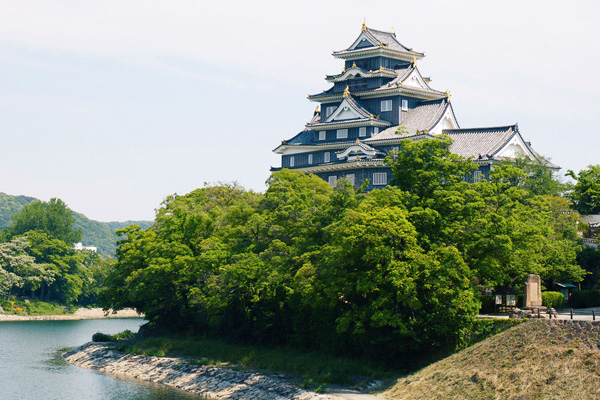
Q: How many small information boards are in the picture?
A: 2